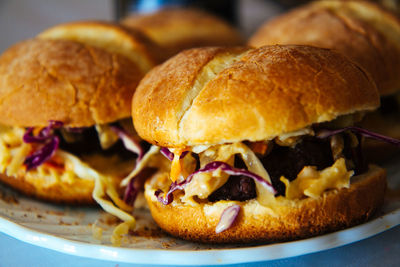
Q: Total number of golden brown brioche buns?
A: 4